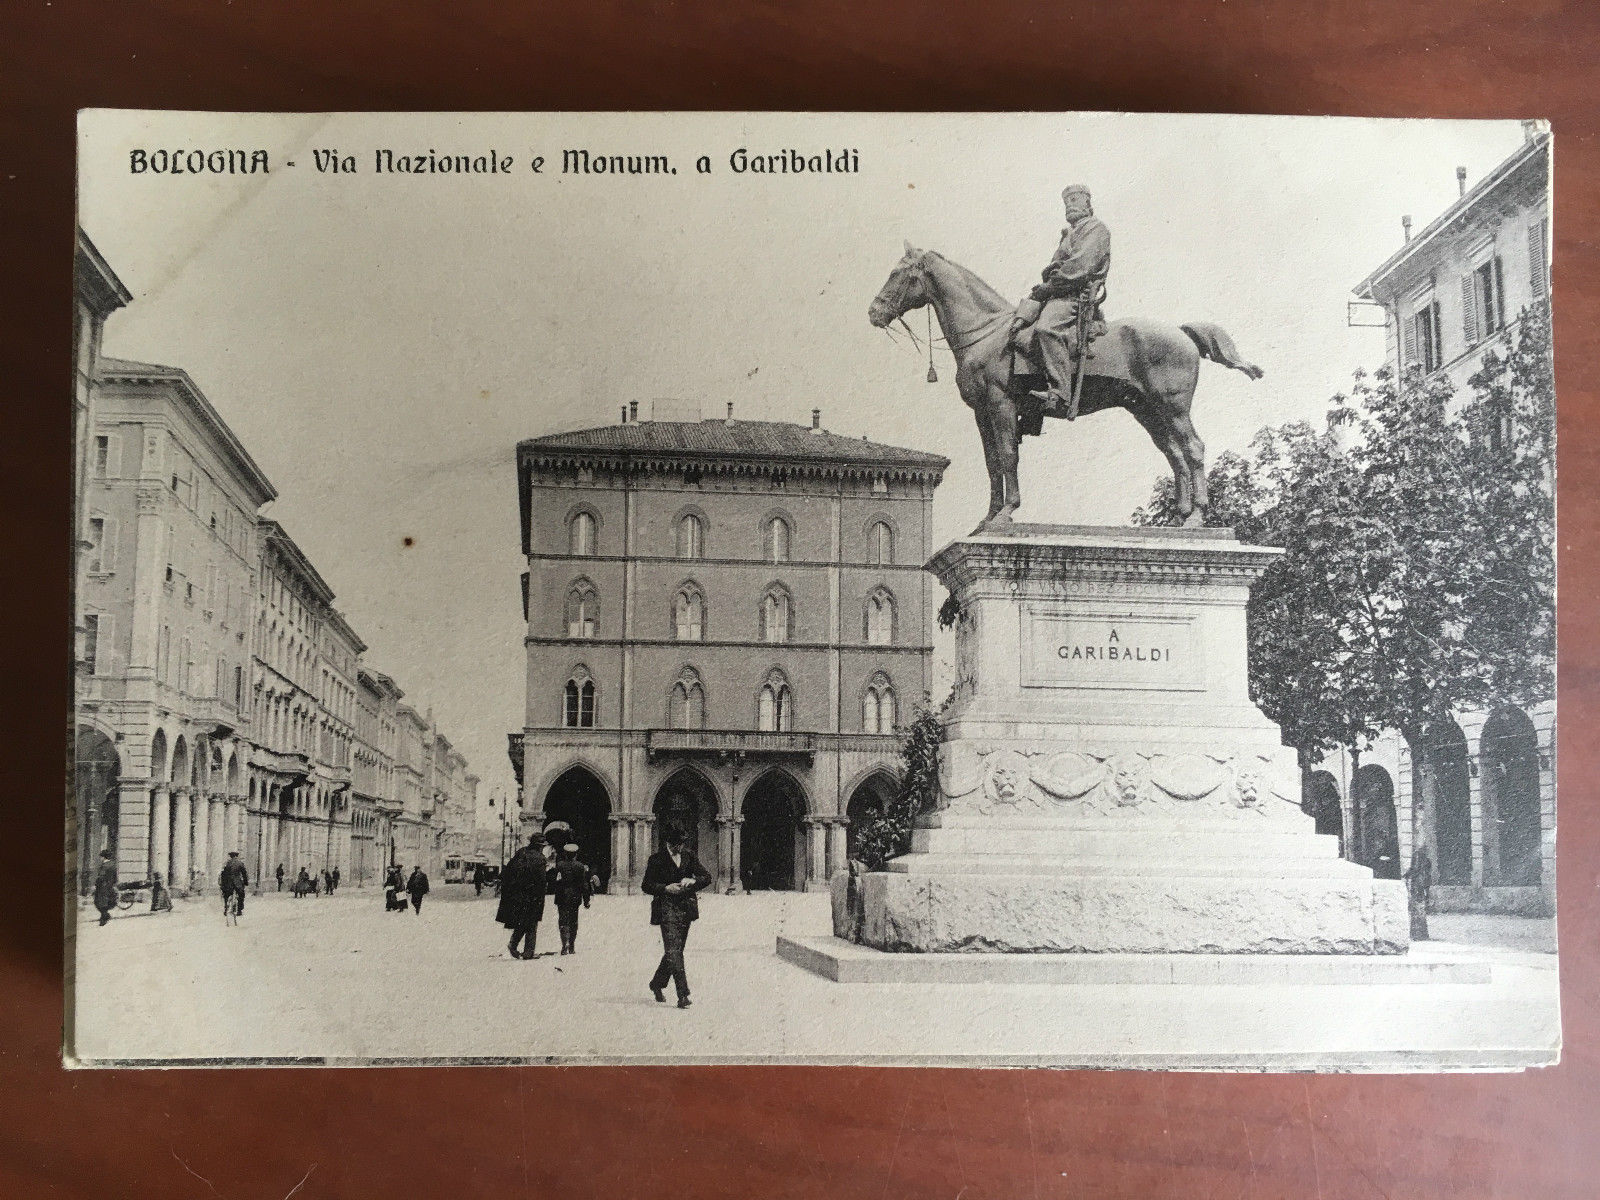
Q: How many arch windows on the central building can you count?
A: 12